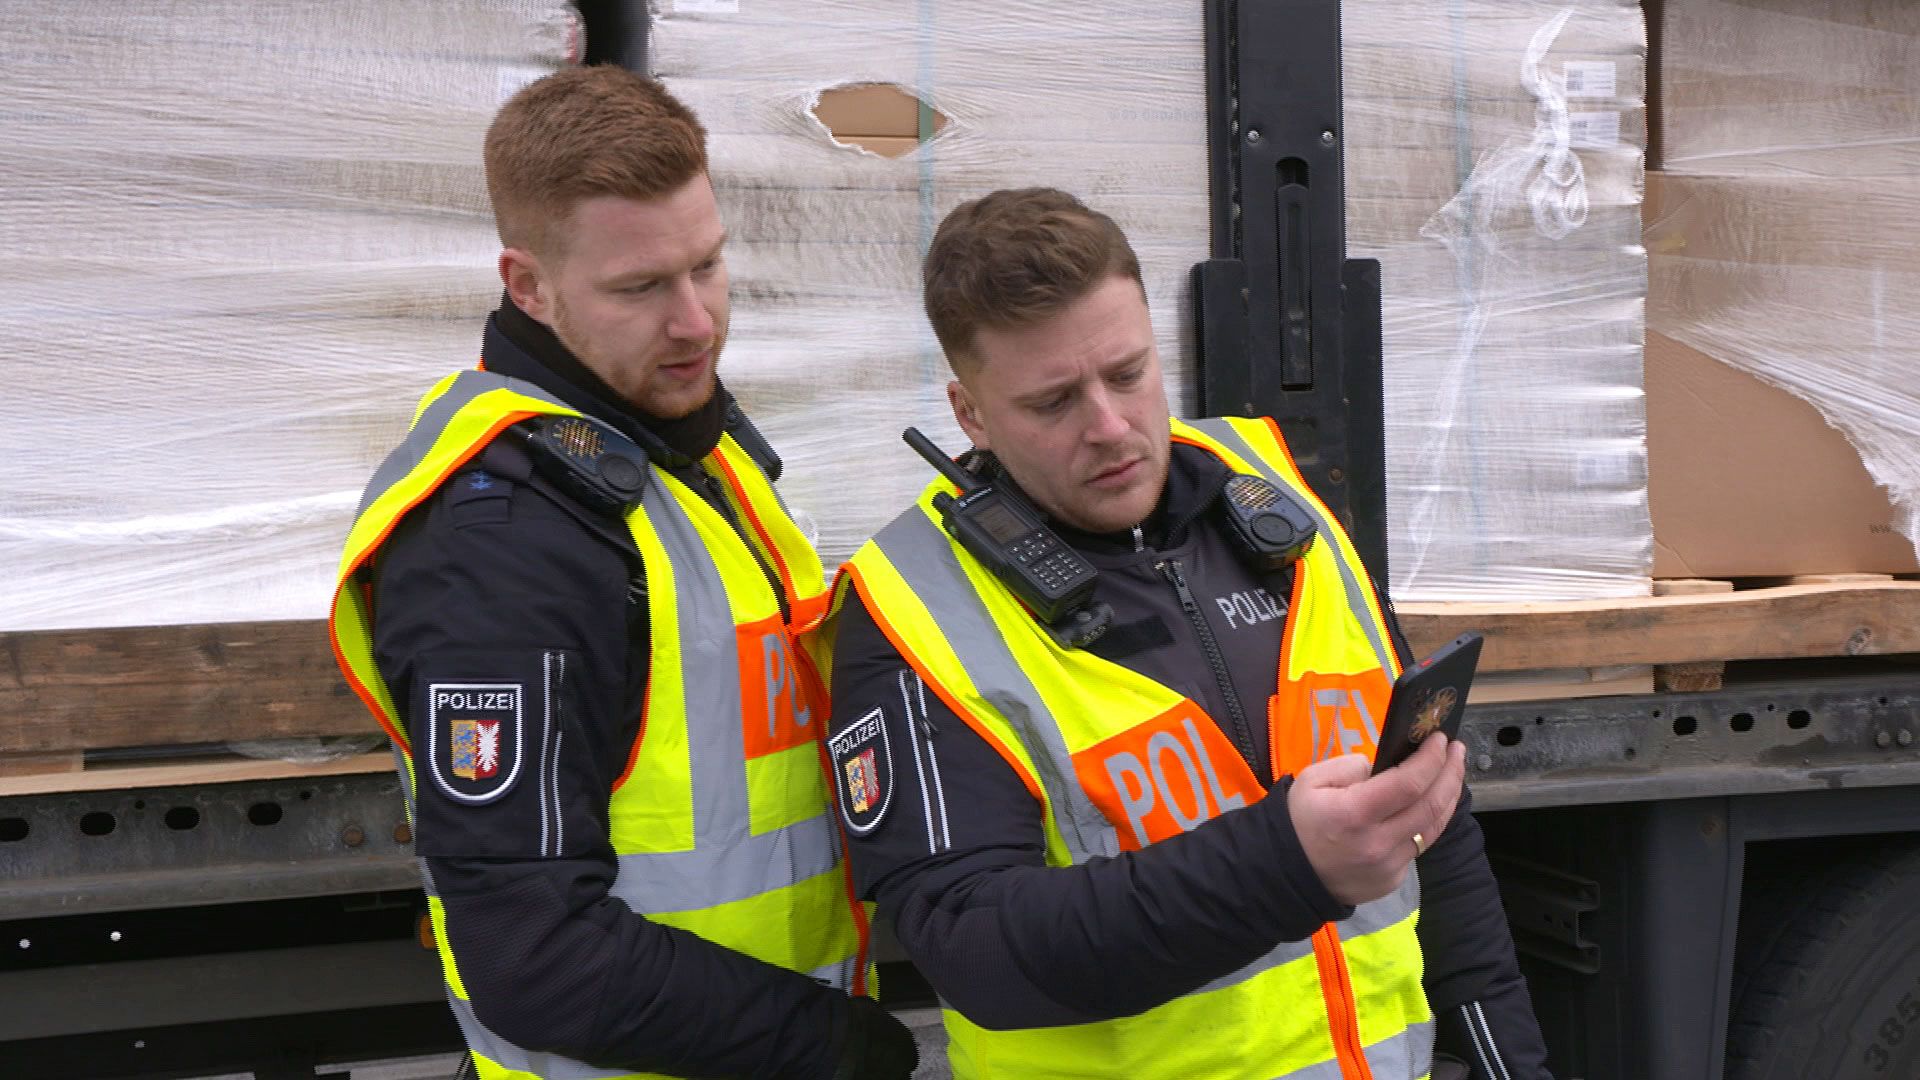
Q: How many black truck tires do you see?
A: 1